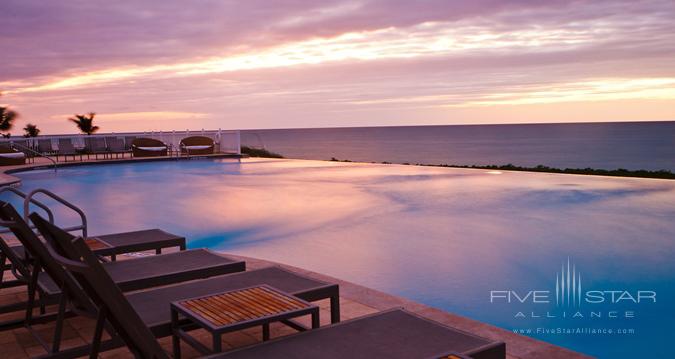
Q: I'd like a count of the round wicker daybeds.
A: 3